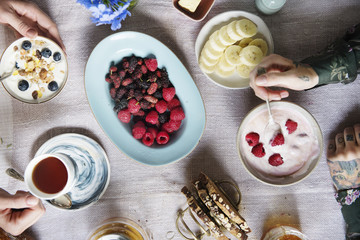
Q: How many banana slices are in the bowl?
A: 14